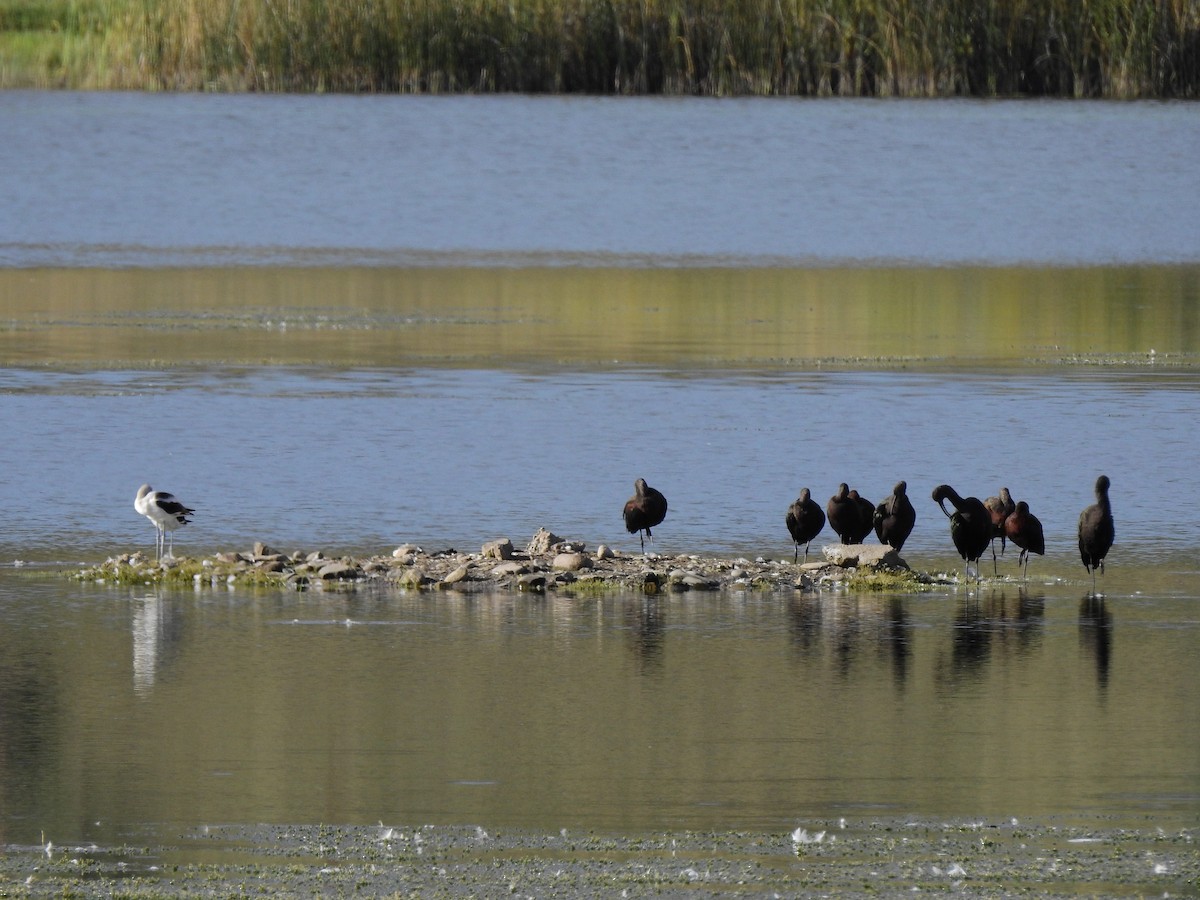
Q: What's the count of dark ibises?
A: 9